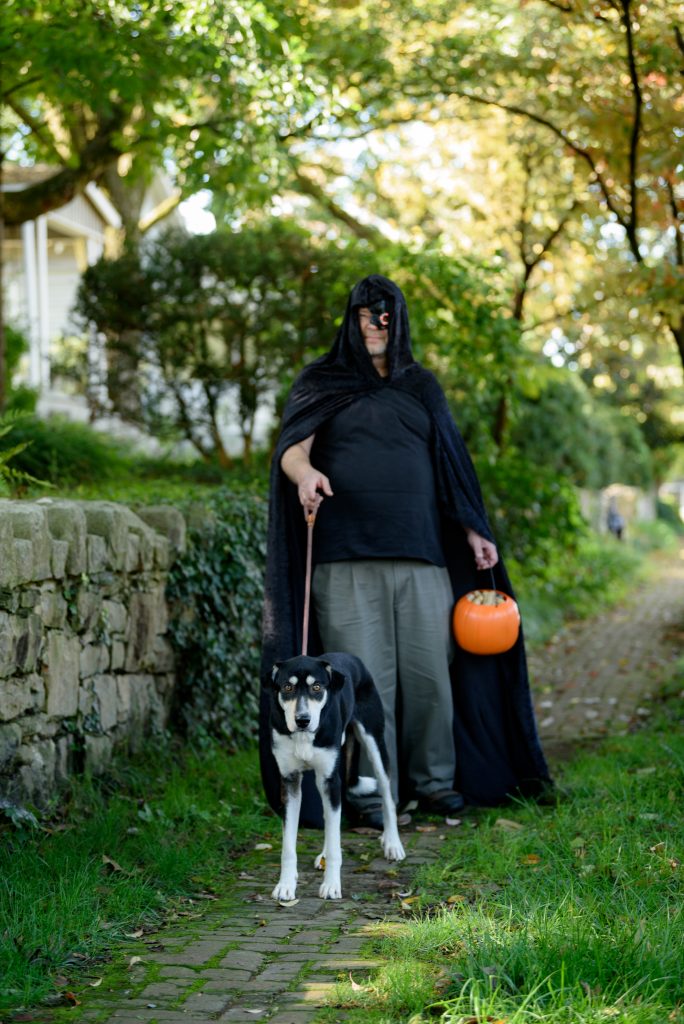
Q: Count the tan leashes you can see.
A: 1